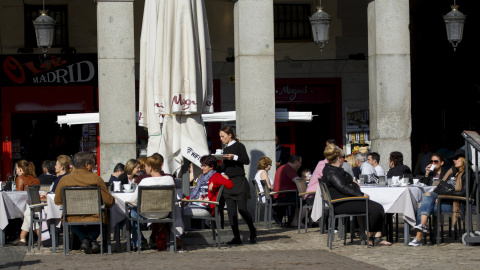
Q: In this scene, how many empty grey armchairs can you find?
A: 1